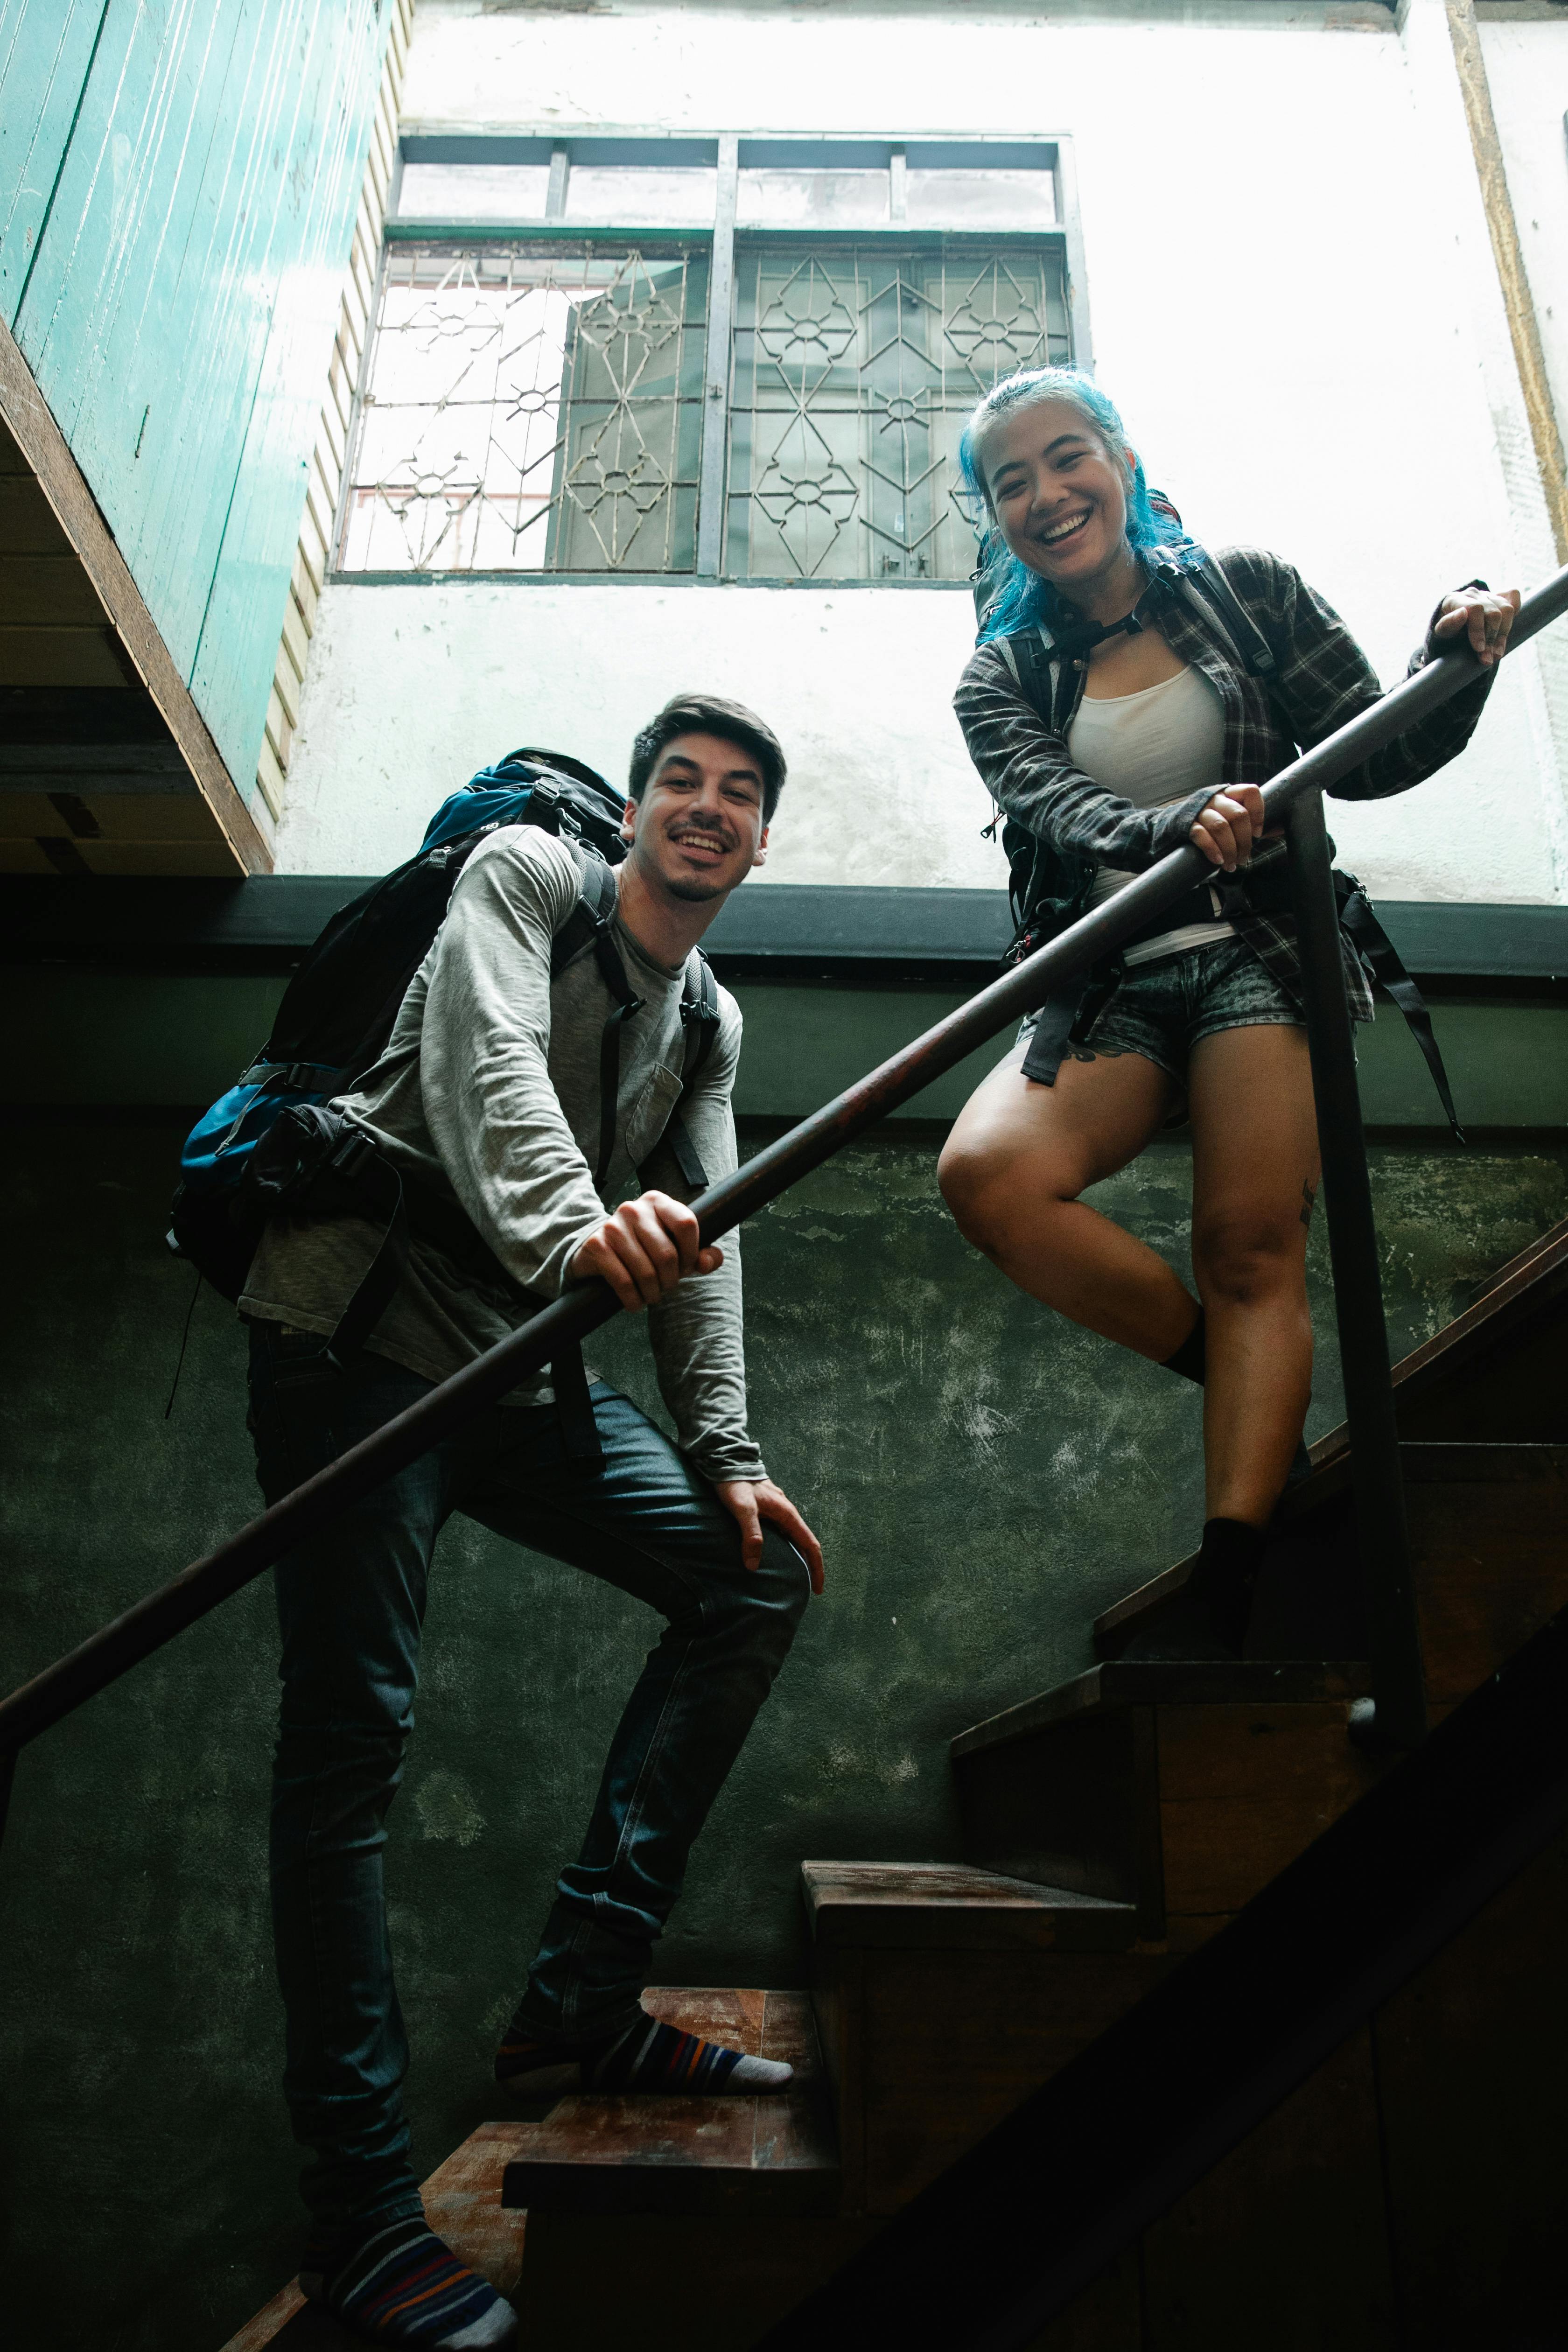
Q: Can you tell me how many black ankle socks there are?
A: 2